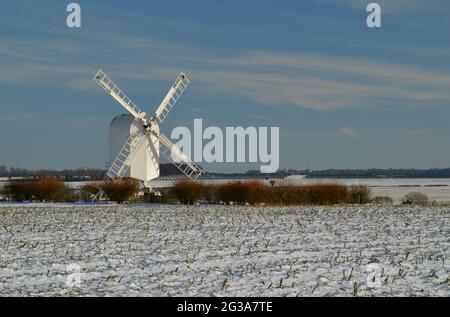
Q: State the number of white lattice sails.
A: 4